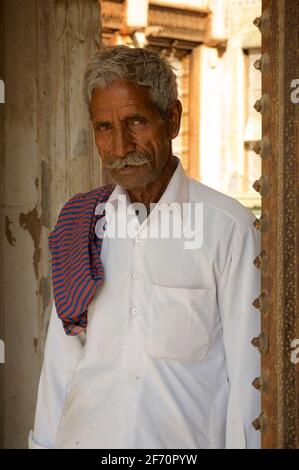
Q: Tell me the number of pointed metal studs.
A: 11